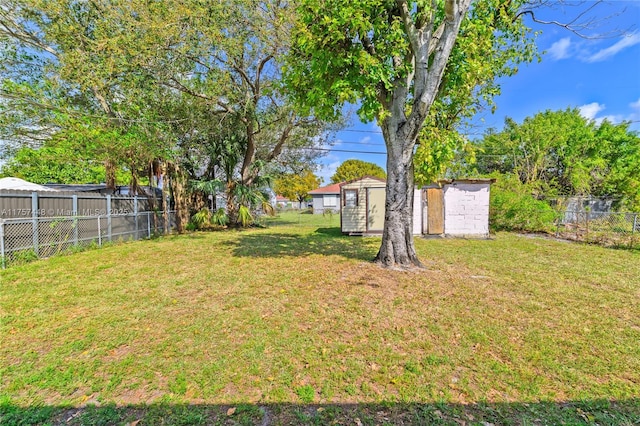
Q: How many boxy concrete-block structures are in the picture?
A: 1